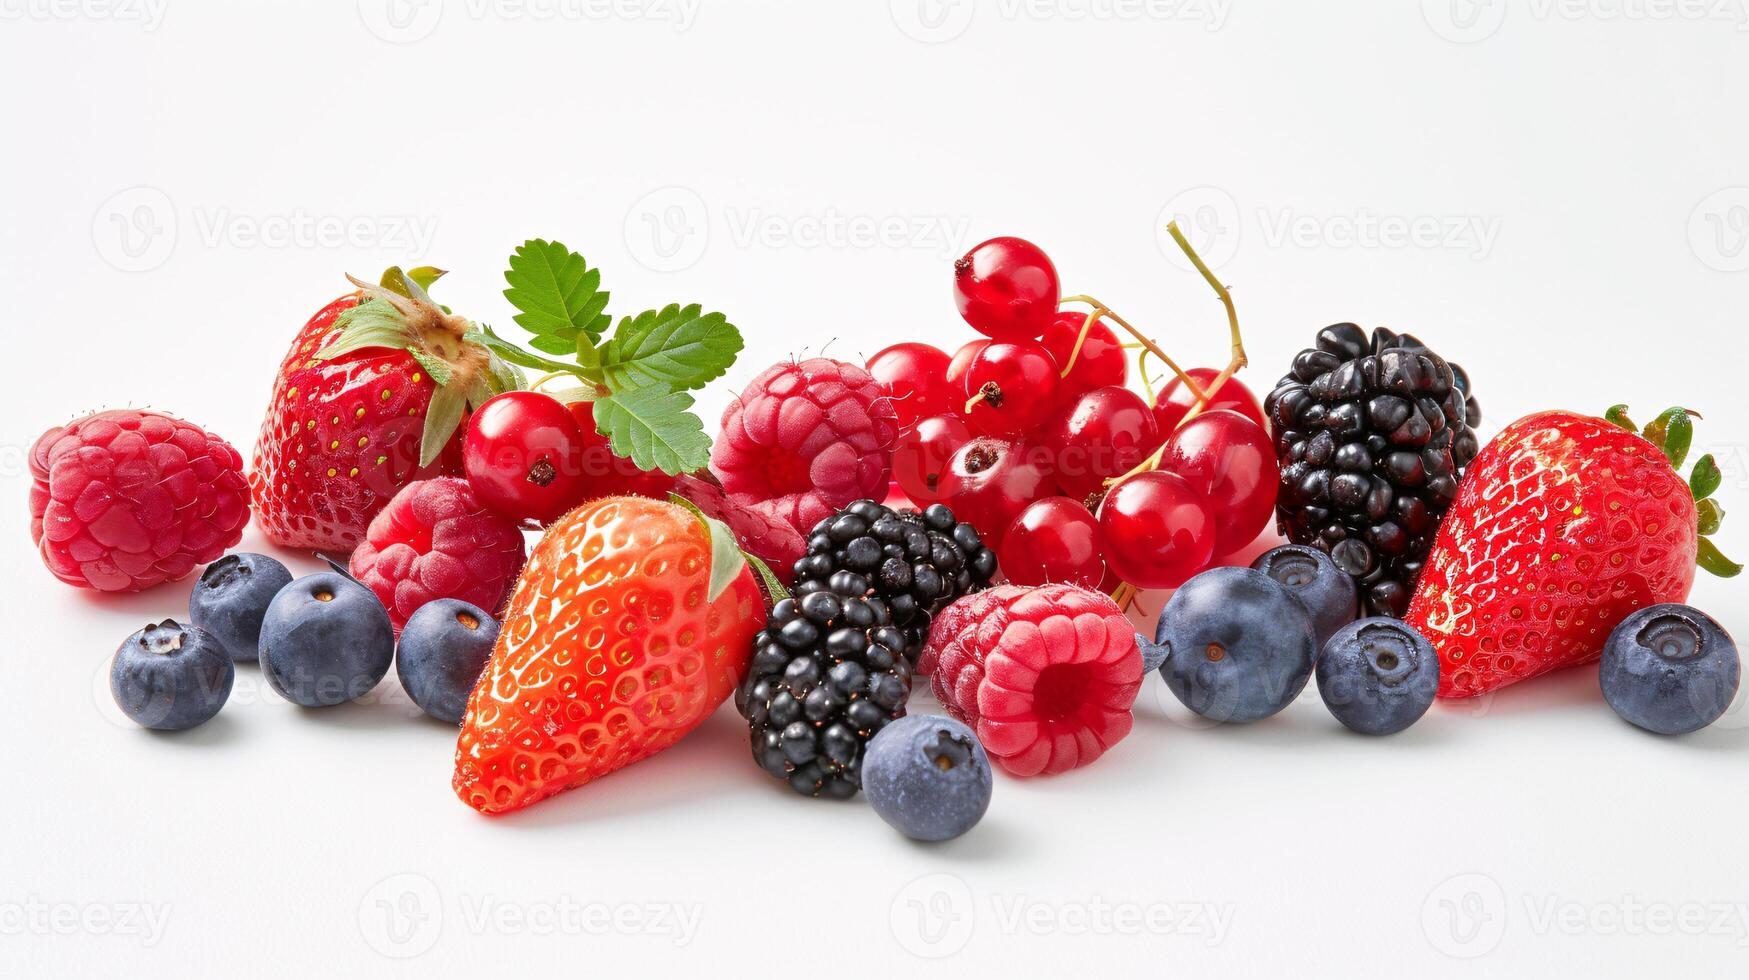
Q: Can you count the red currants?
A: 14